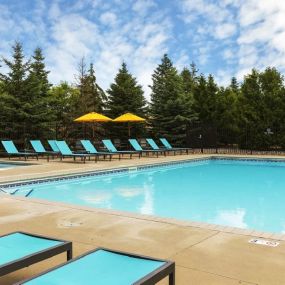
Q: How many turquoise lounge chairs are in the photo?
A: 11